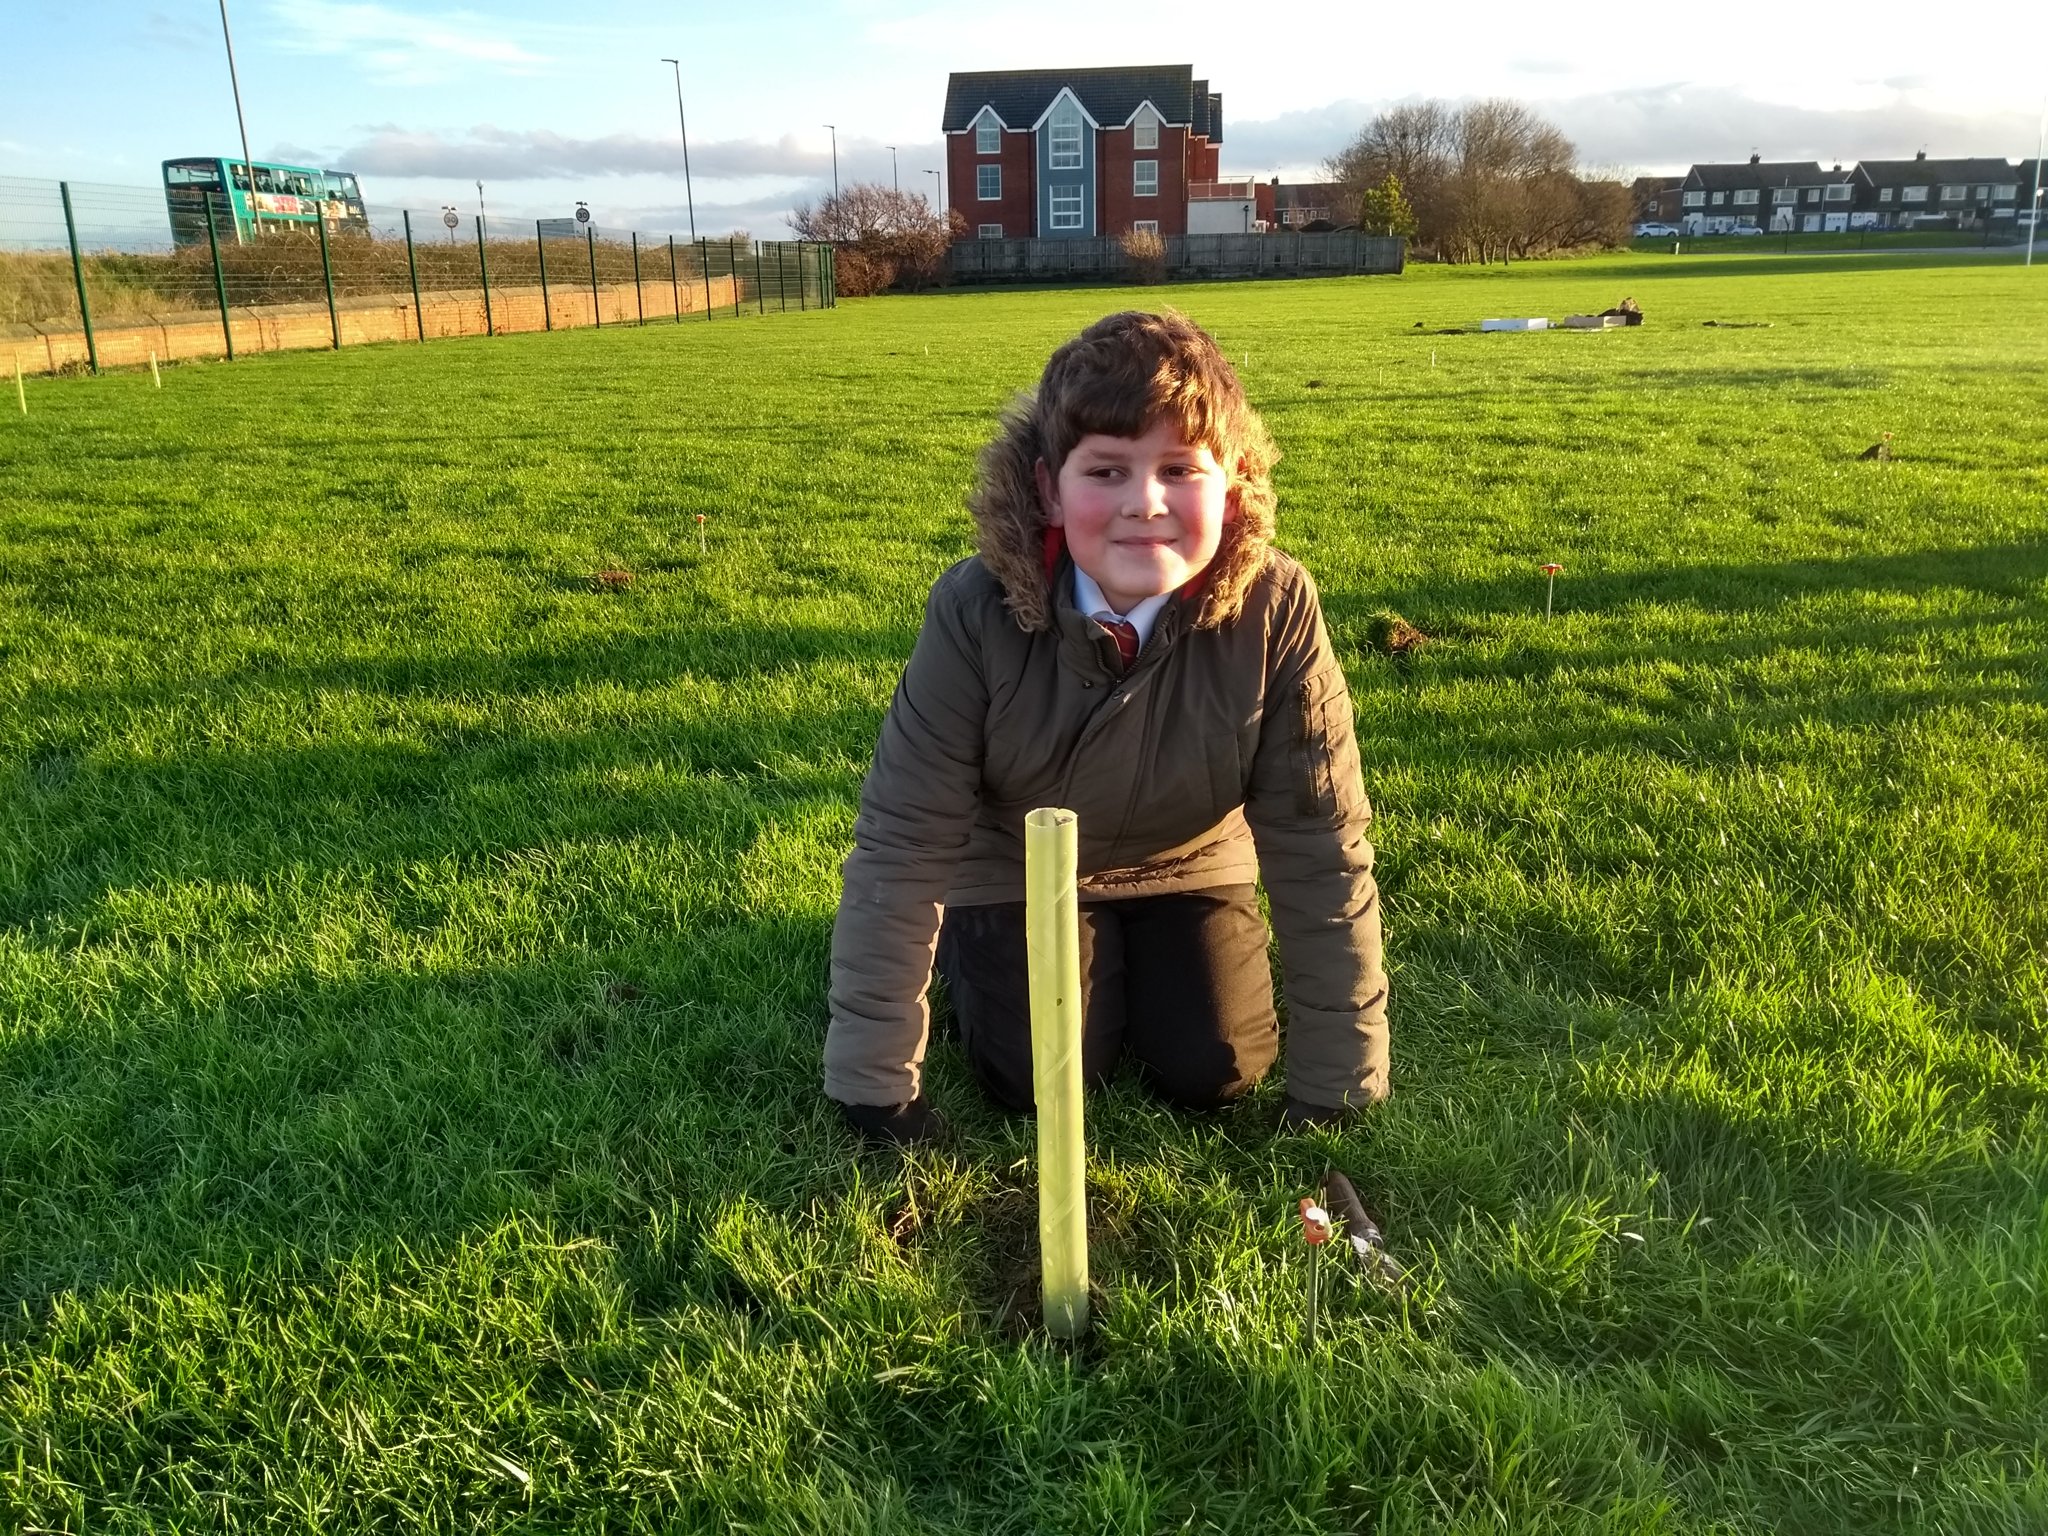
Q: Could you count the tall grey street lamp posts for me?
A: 5